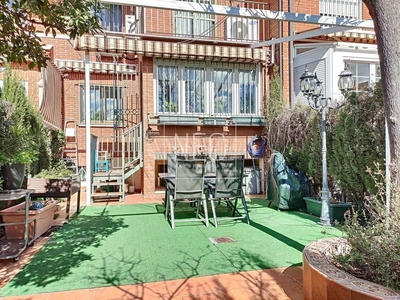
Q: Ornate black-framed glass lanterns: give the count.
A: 3